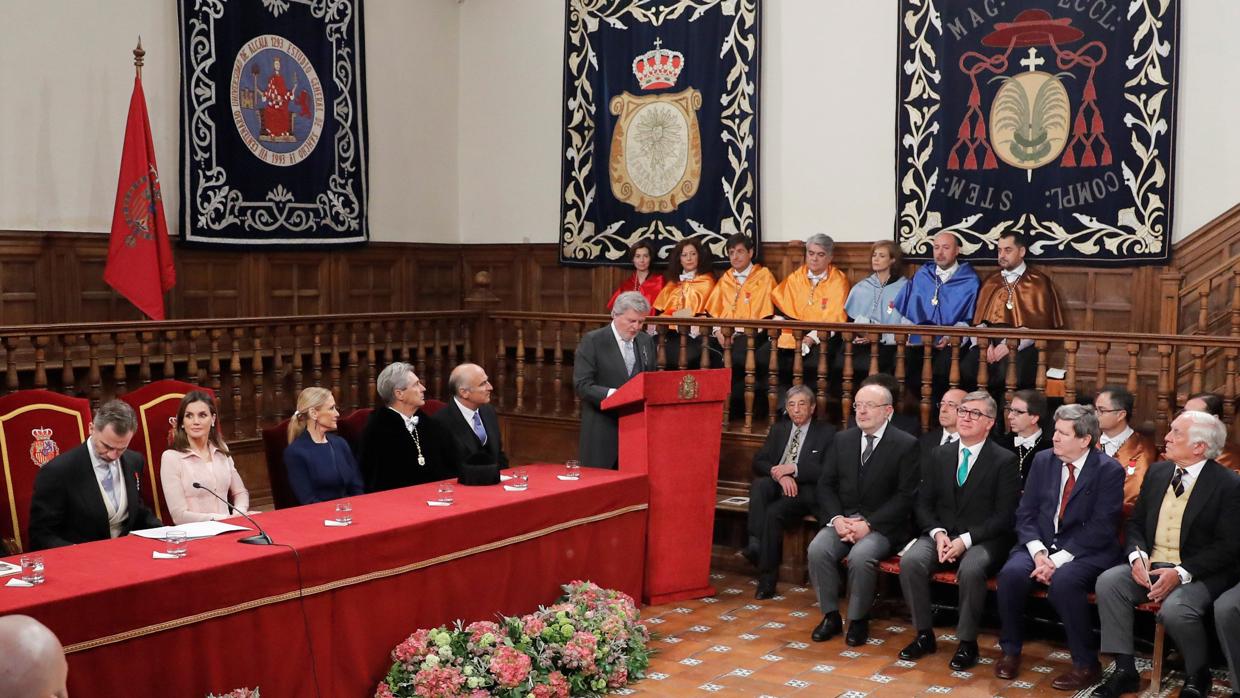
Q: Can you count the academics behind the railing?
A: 7